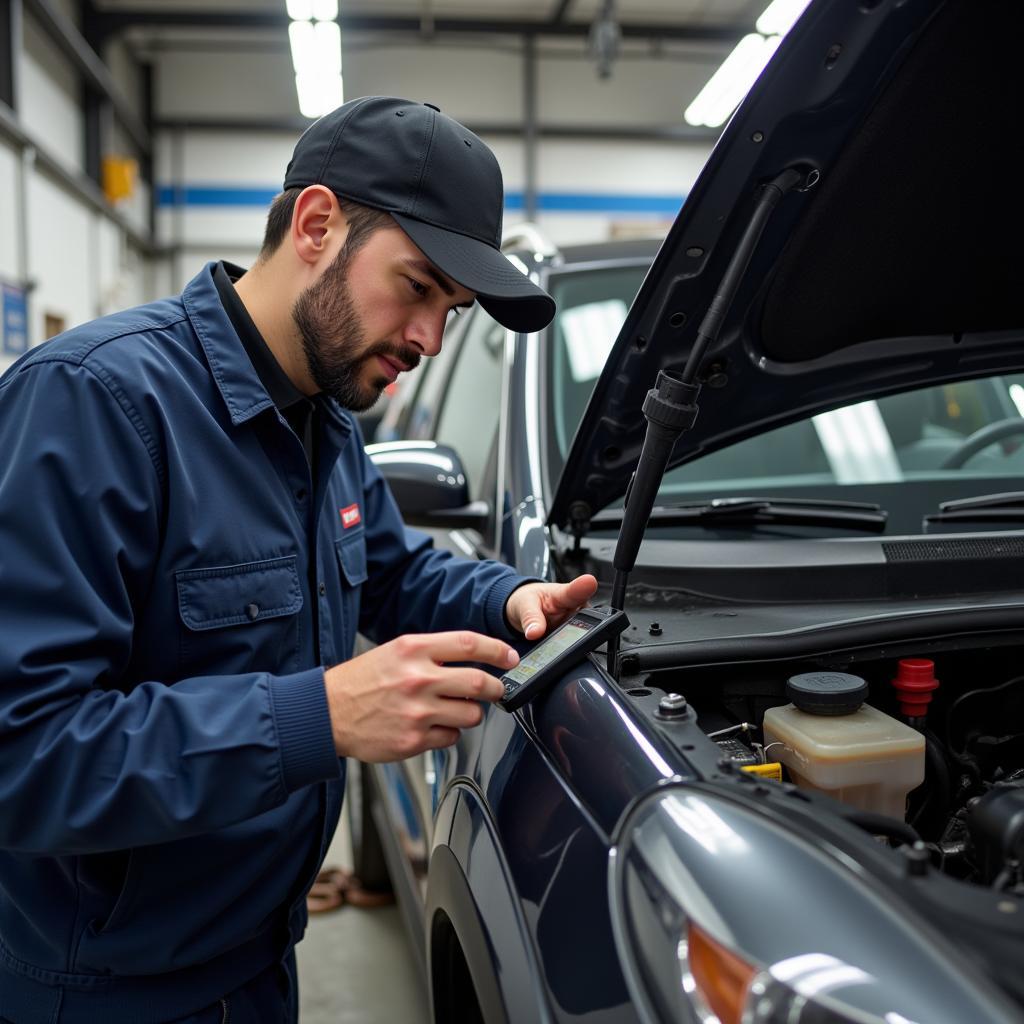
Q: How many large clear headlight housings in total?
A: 1